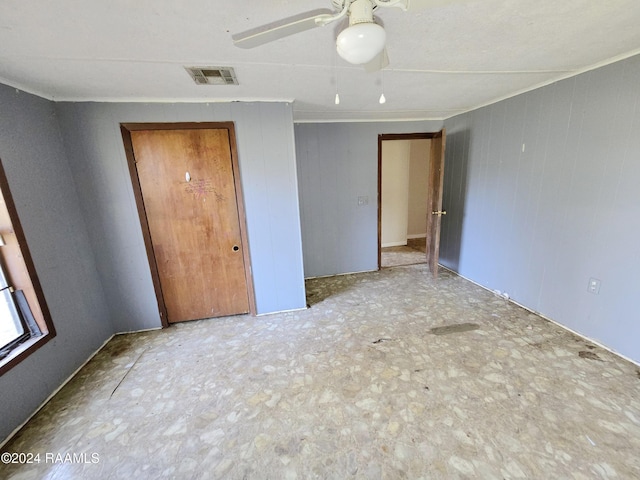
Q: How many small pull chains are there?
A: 2